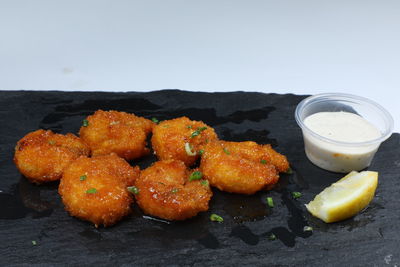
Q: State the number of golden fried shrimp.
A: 6